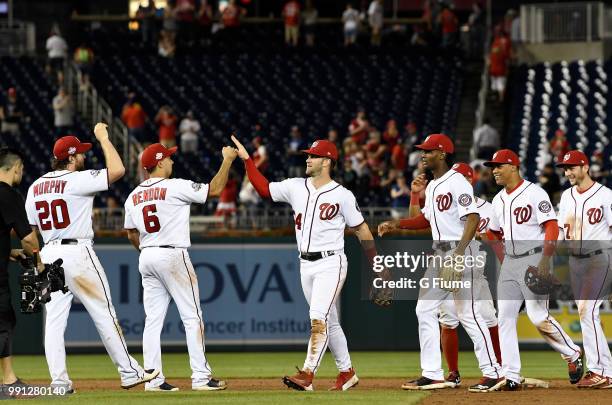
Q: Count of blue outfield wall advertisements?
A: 1